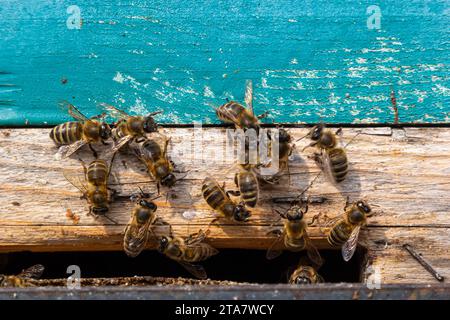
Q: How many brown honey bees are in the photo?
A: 15